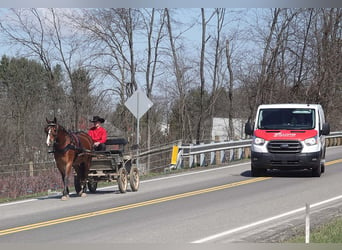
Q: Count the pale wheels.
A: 2